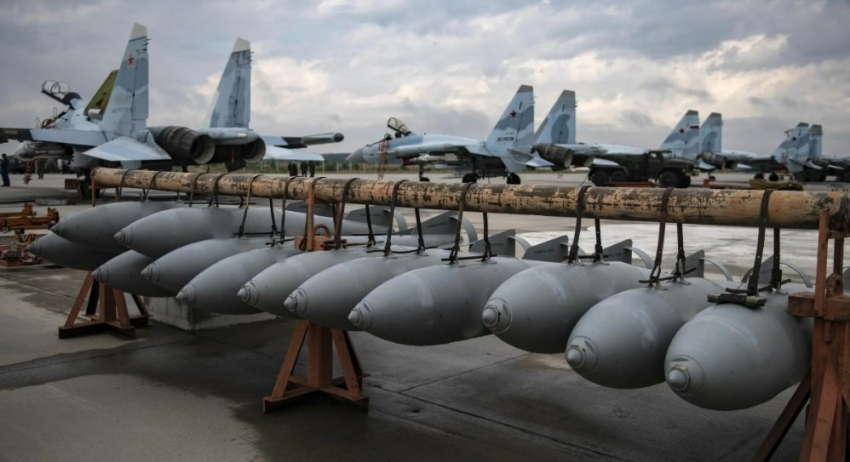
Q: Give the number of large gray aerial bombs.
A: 12